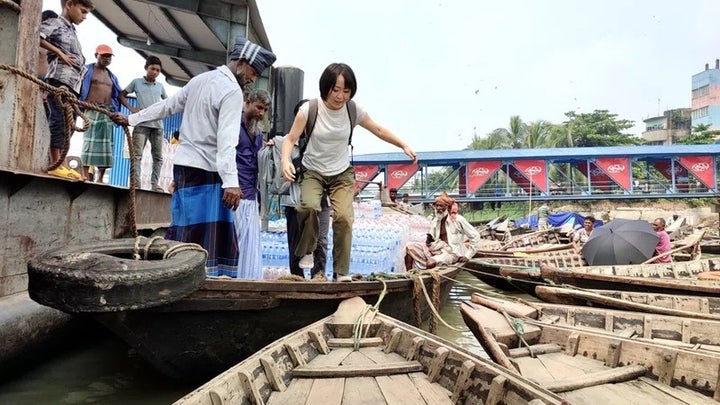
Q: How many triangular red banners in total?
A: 6